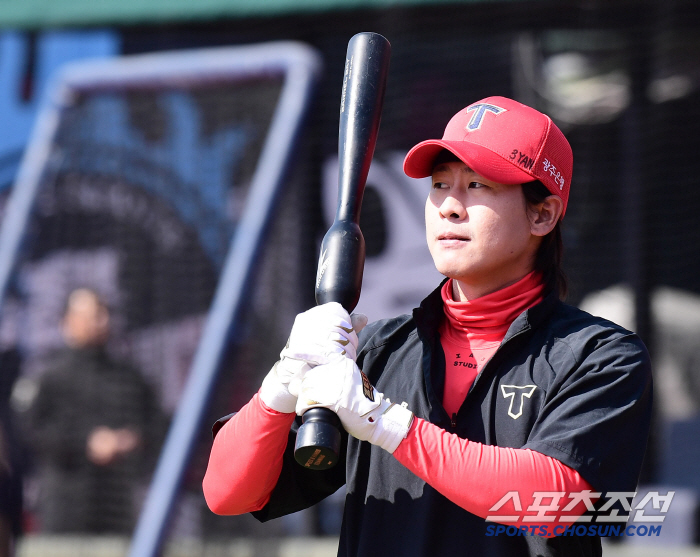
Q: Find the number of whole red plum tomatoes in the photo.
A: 0